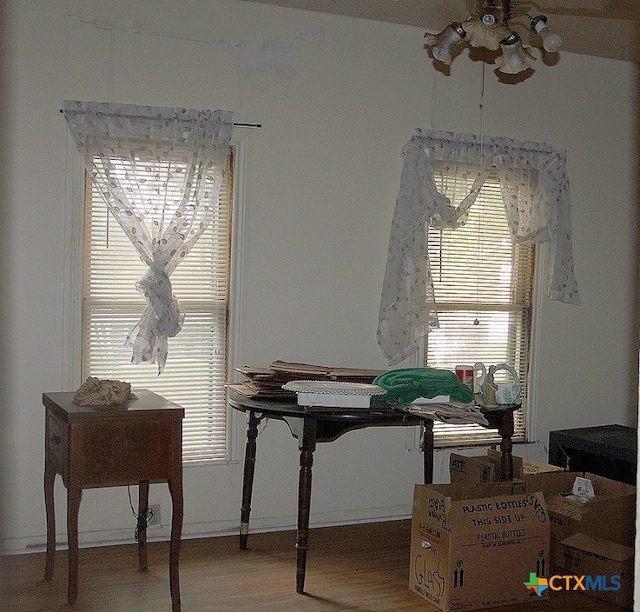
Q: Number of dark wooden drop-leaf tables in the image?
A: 1